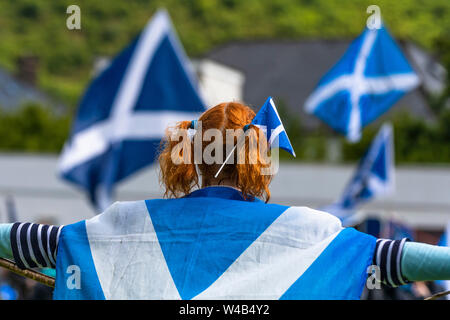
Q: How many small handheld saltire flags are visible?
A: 1